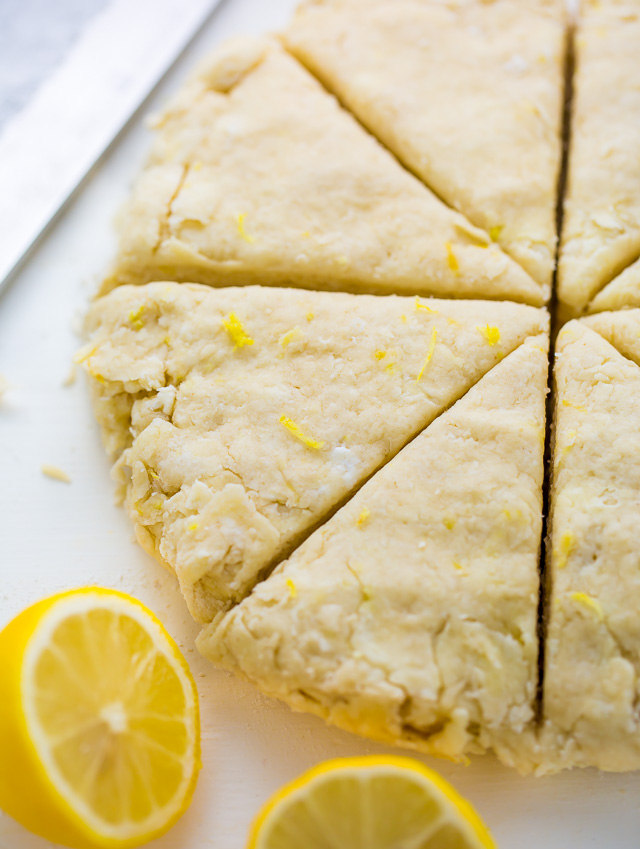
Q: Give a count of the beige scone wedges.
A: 8